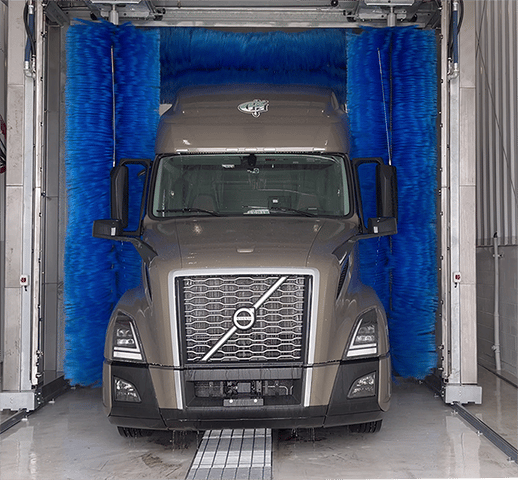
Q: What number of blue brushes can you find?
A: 3